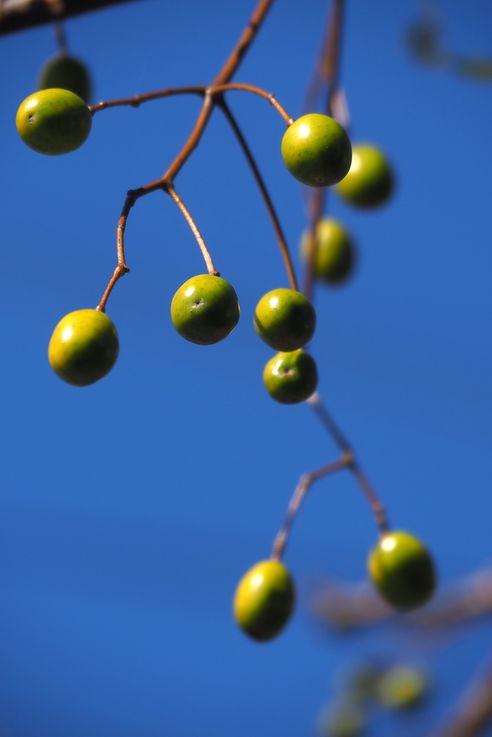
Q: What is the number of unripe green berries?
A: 11